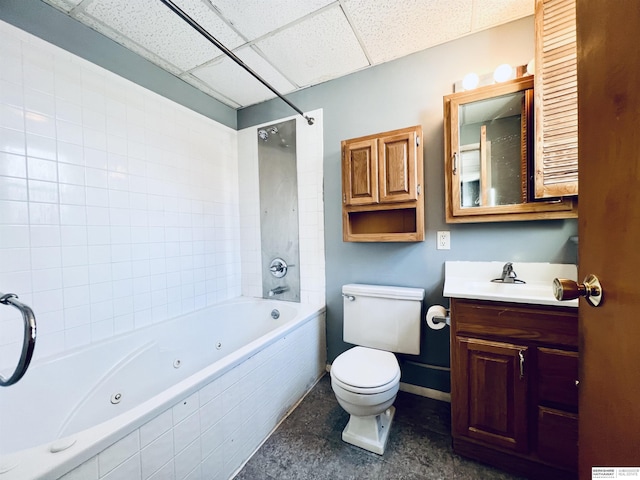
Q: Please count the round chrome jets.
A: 3